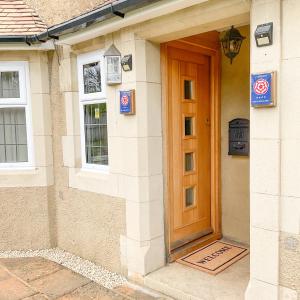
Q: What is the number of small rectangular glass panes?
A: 4